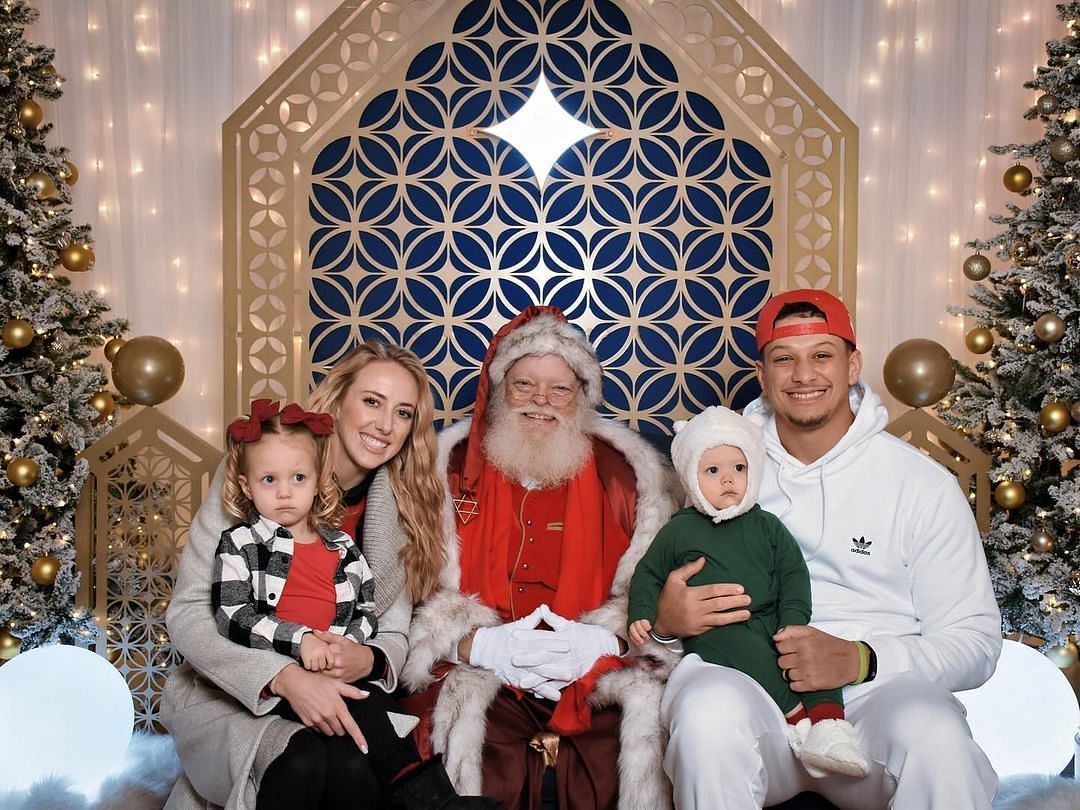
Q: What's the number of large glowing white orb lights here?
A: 2